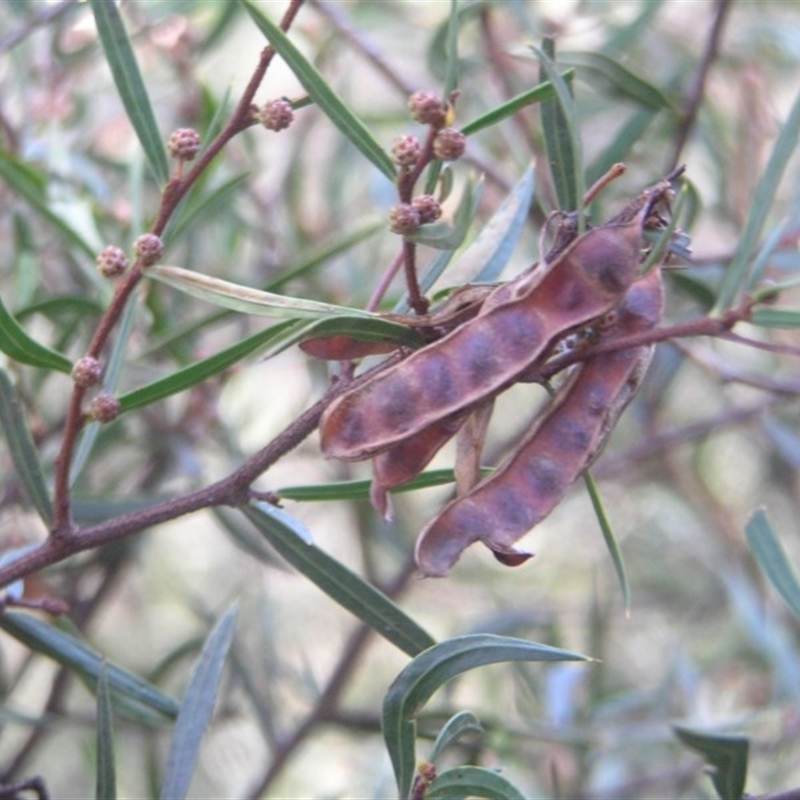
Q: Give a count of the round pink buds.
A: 11